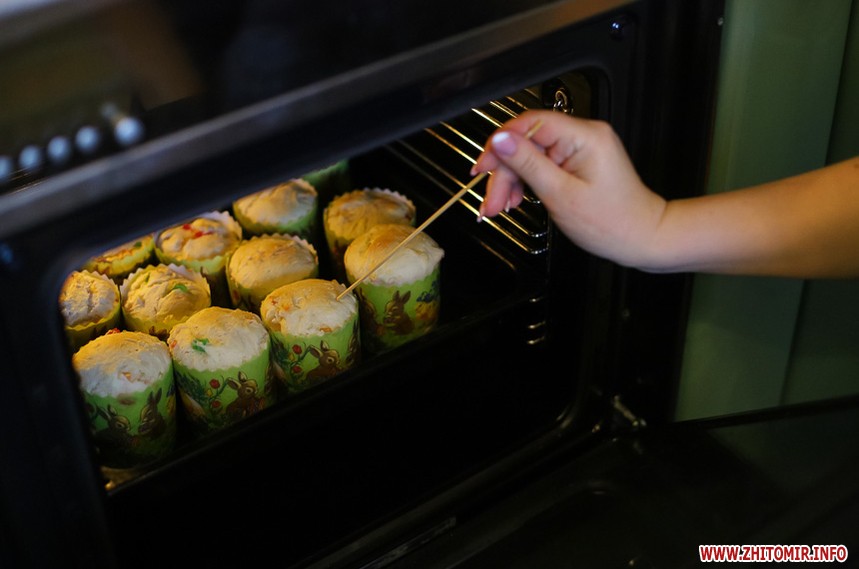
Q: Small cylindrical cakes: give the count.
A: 12